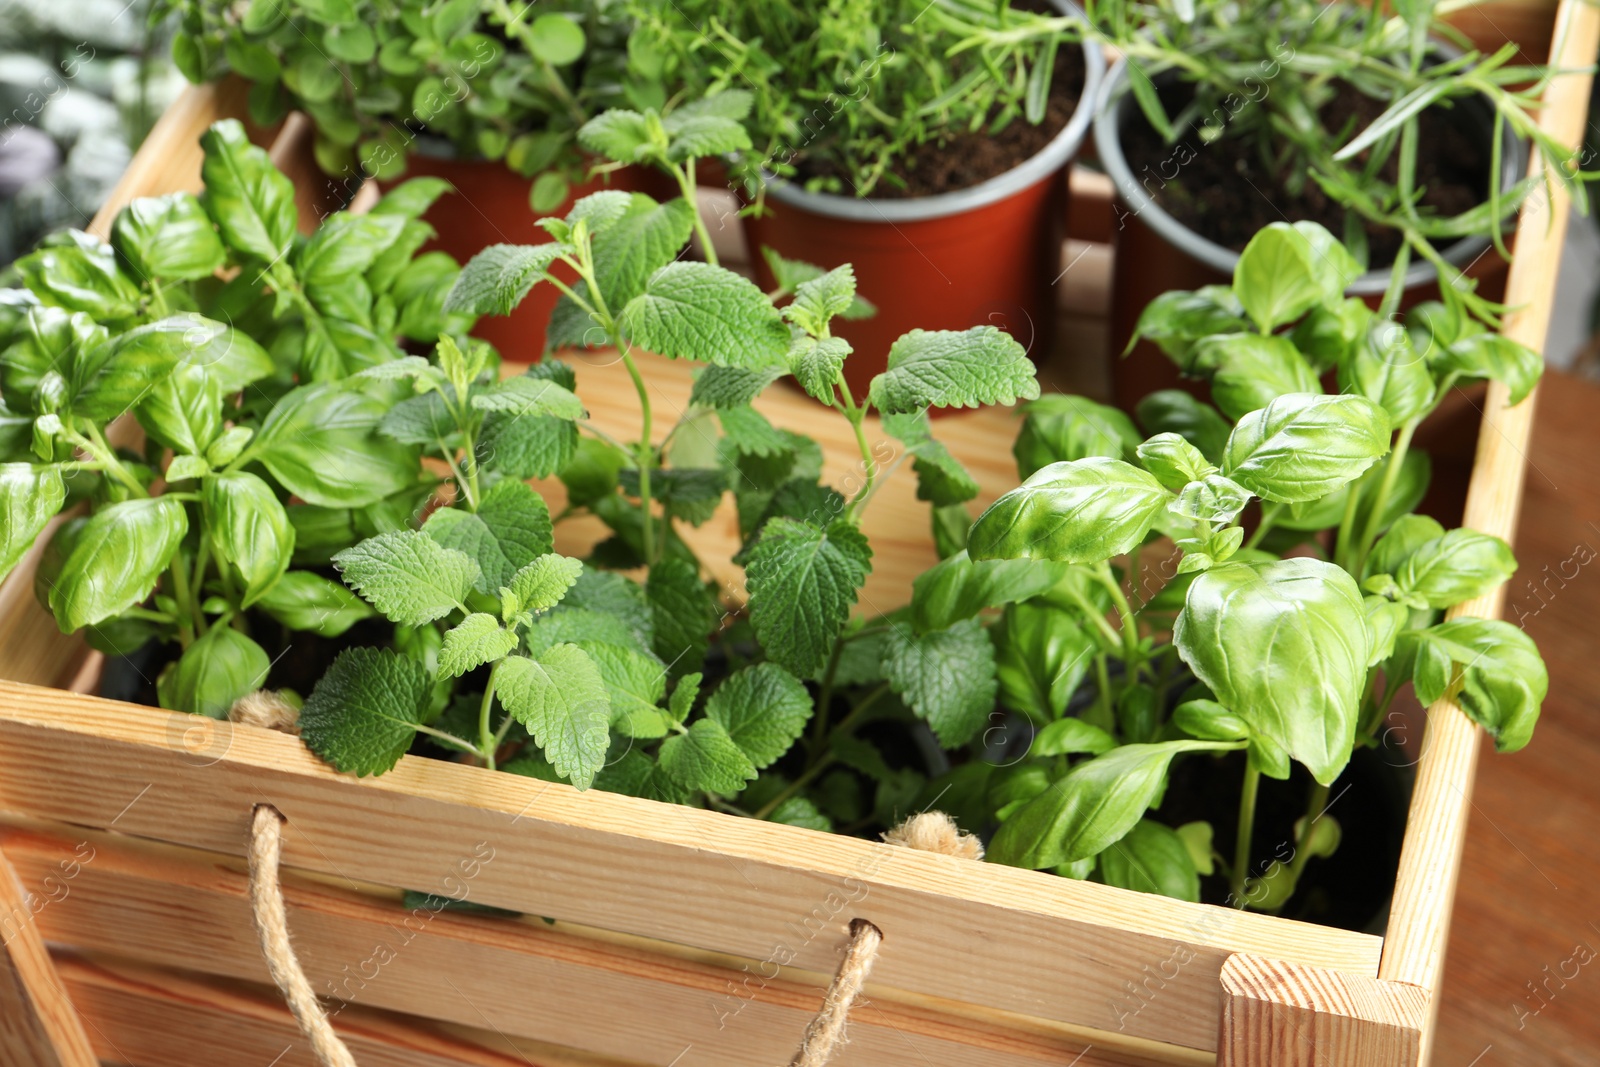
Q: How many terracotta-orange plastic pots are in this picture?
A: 3